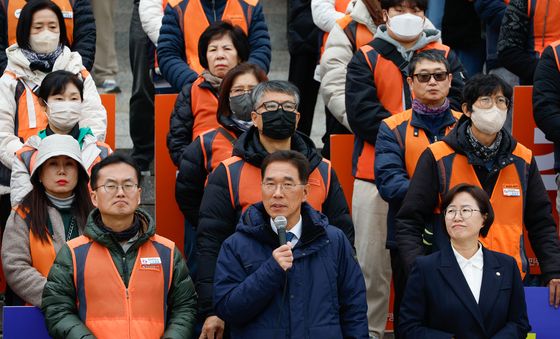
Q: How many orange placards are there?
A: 4